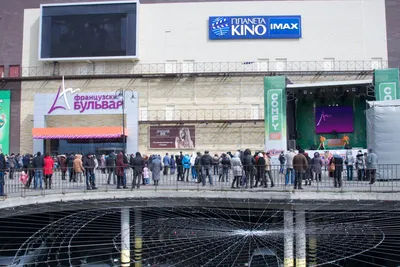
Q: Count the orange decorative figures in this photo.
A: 2